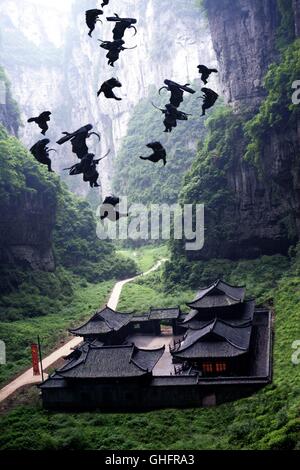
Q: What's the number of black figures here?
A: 15